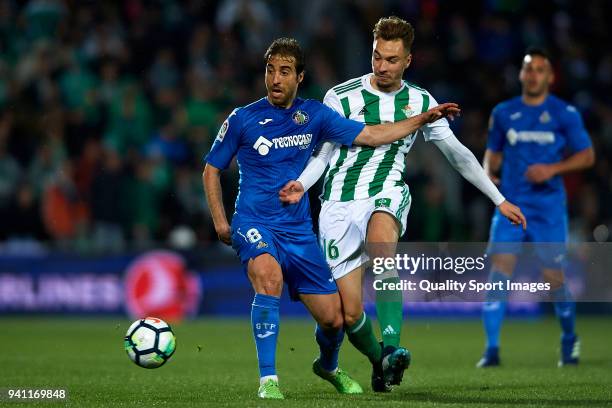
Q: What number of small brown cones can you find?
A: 0